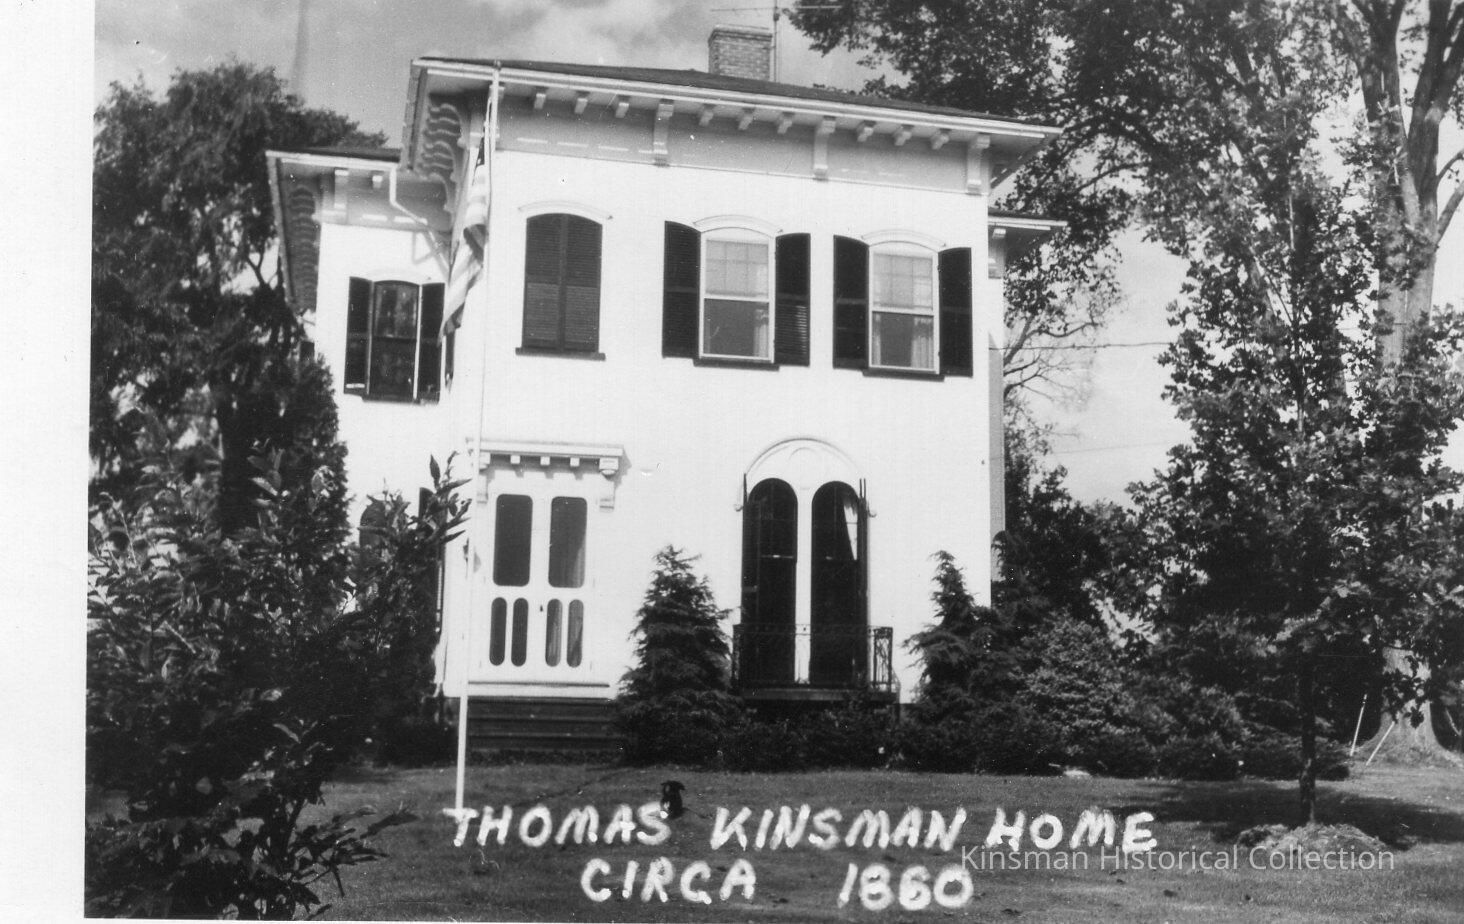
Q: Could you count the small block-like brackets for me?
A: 13